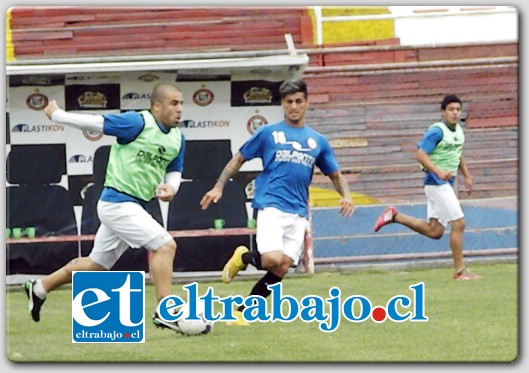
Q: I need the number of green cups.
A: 5